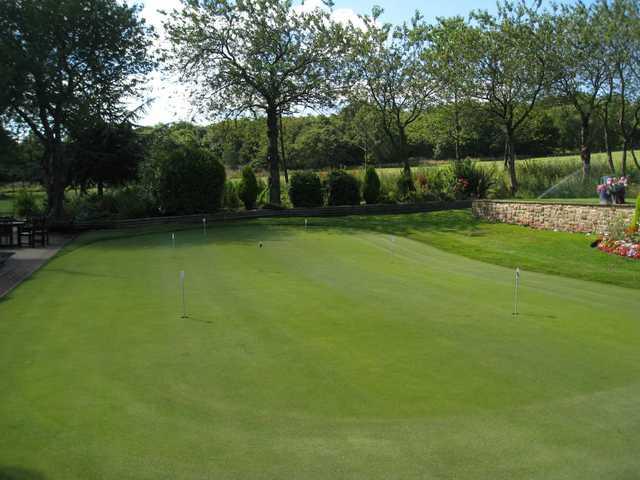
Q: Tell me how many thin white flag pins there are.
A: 6